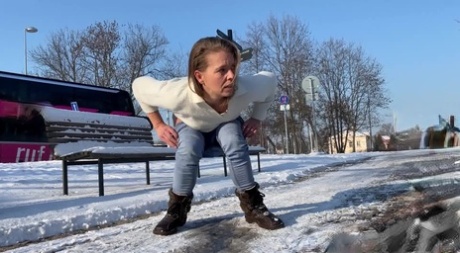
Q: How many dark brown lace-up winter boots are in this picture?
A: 2